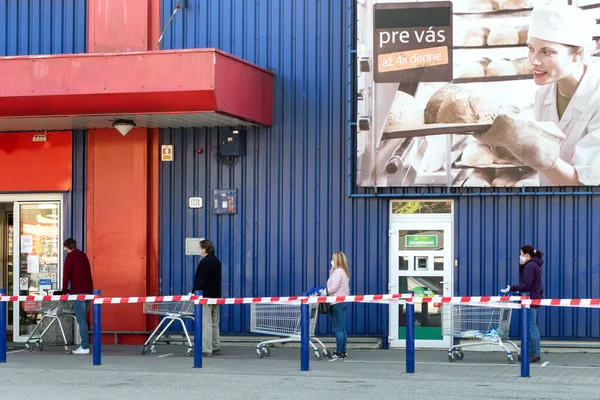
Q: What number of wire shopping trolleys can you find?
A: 4